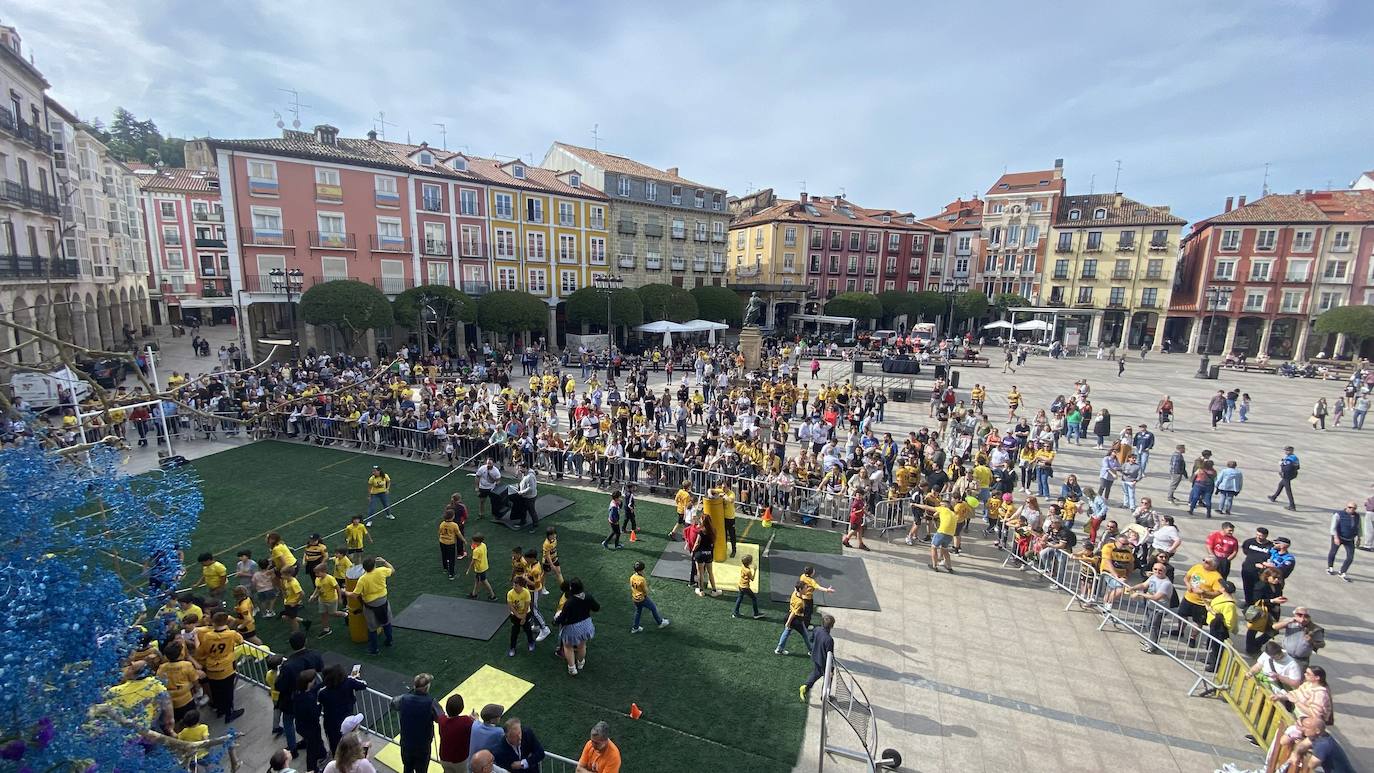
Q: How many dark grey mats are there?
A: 5